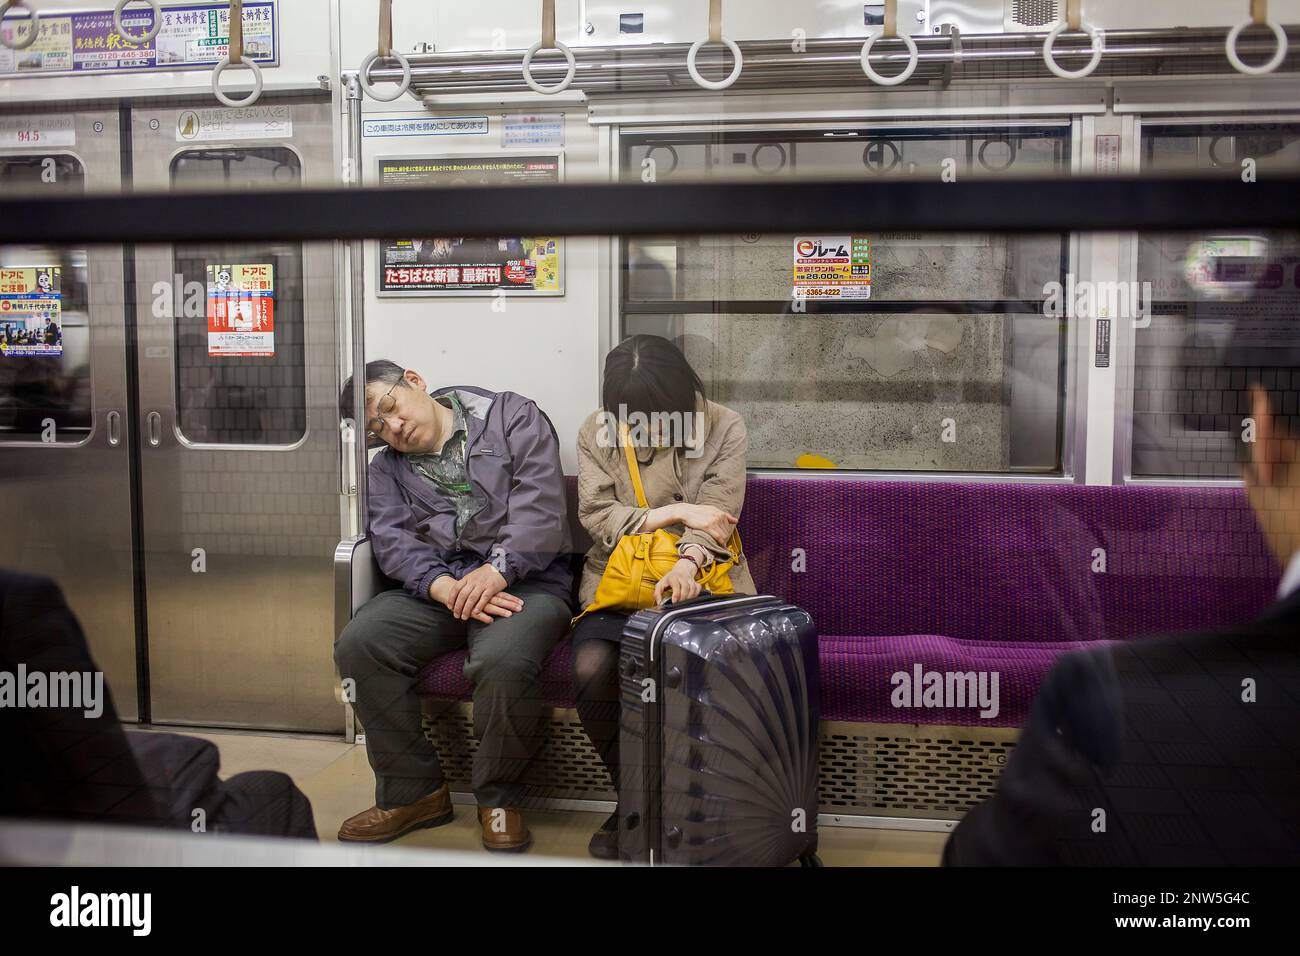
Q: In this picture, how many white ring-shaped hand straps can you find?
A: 9